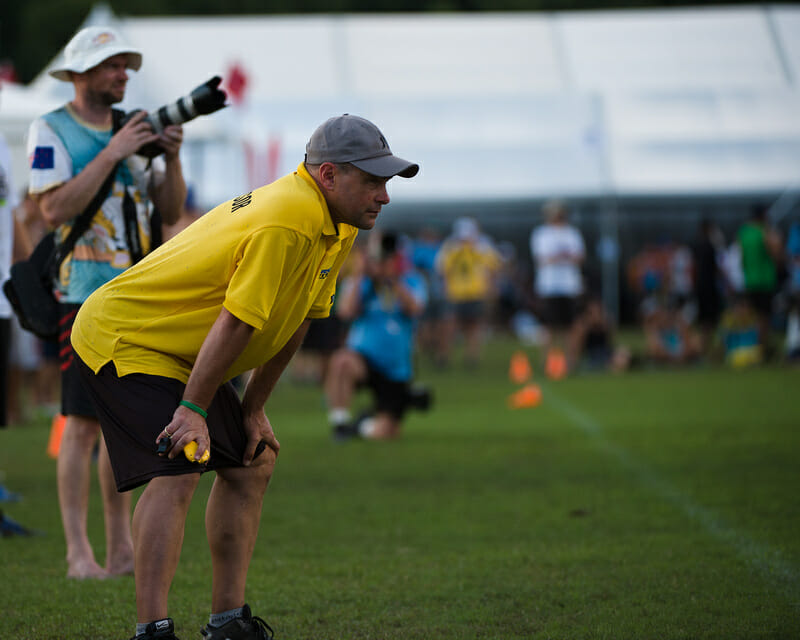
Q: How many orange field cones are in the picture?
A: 4